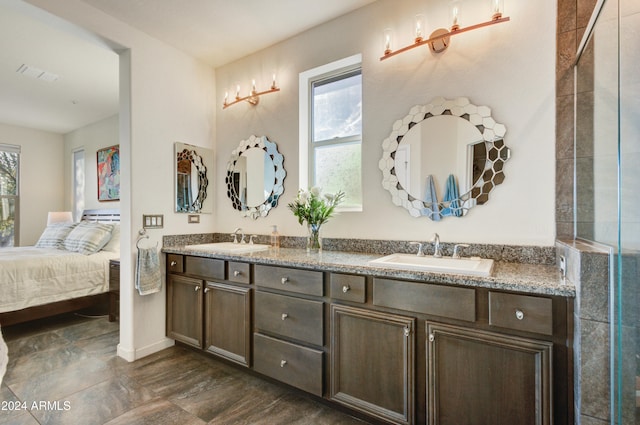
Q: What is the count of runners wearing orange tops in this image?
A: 0